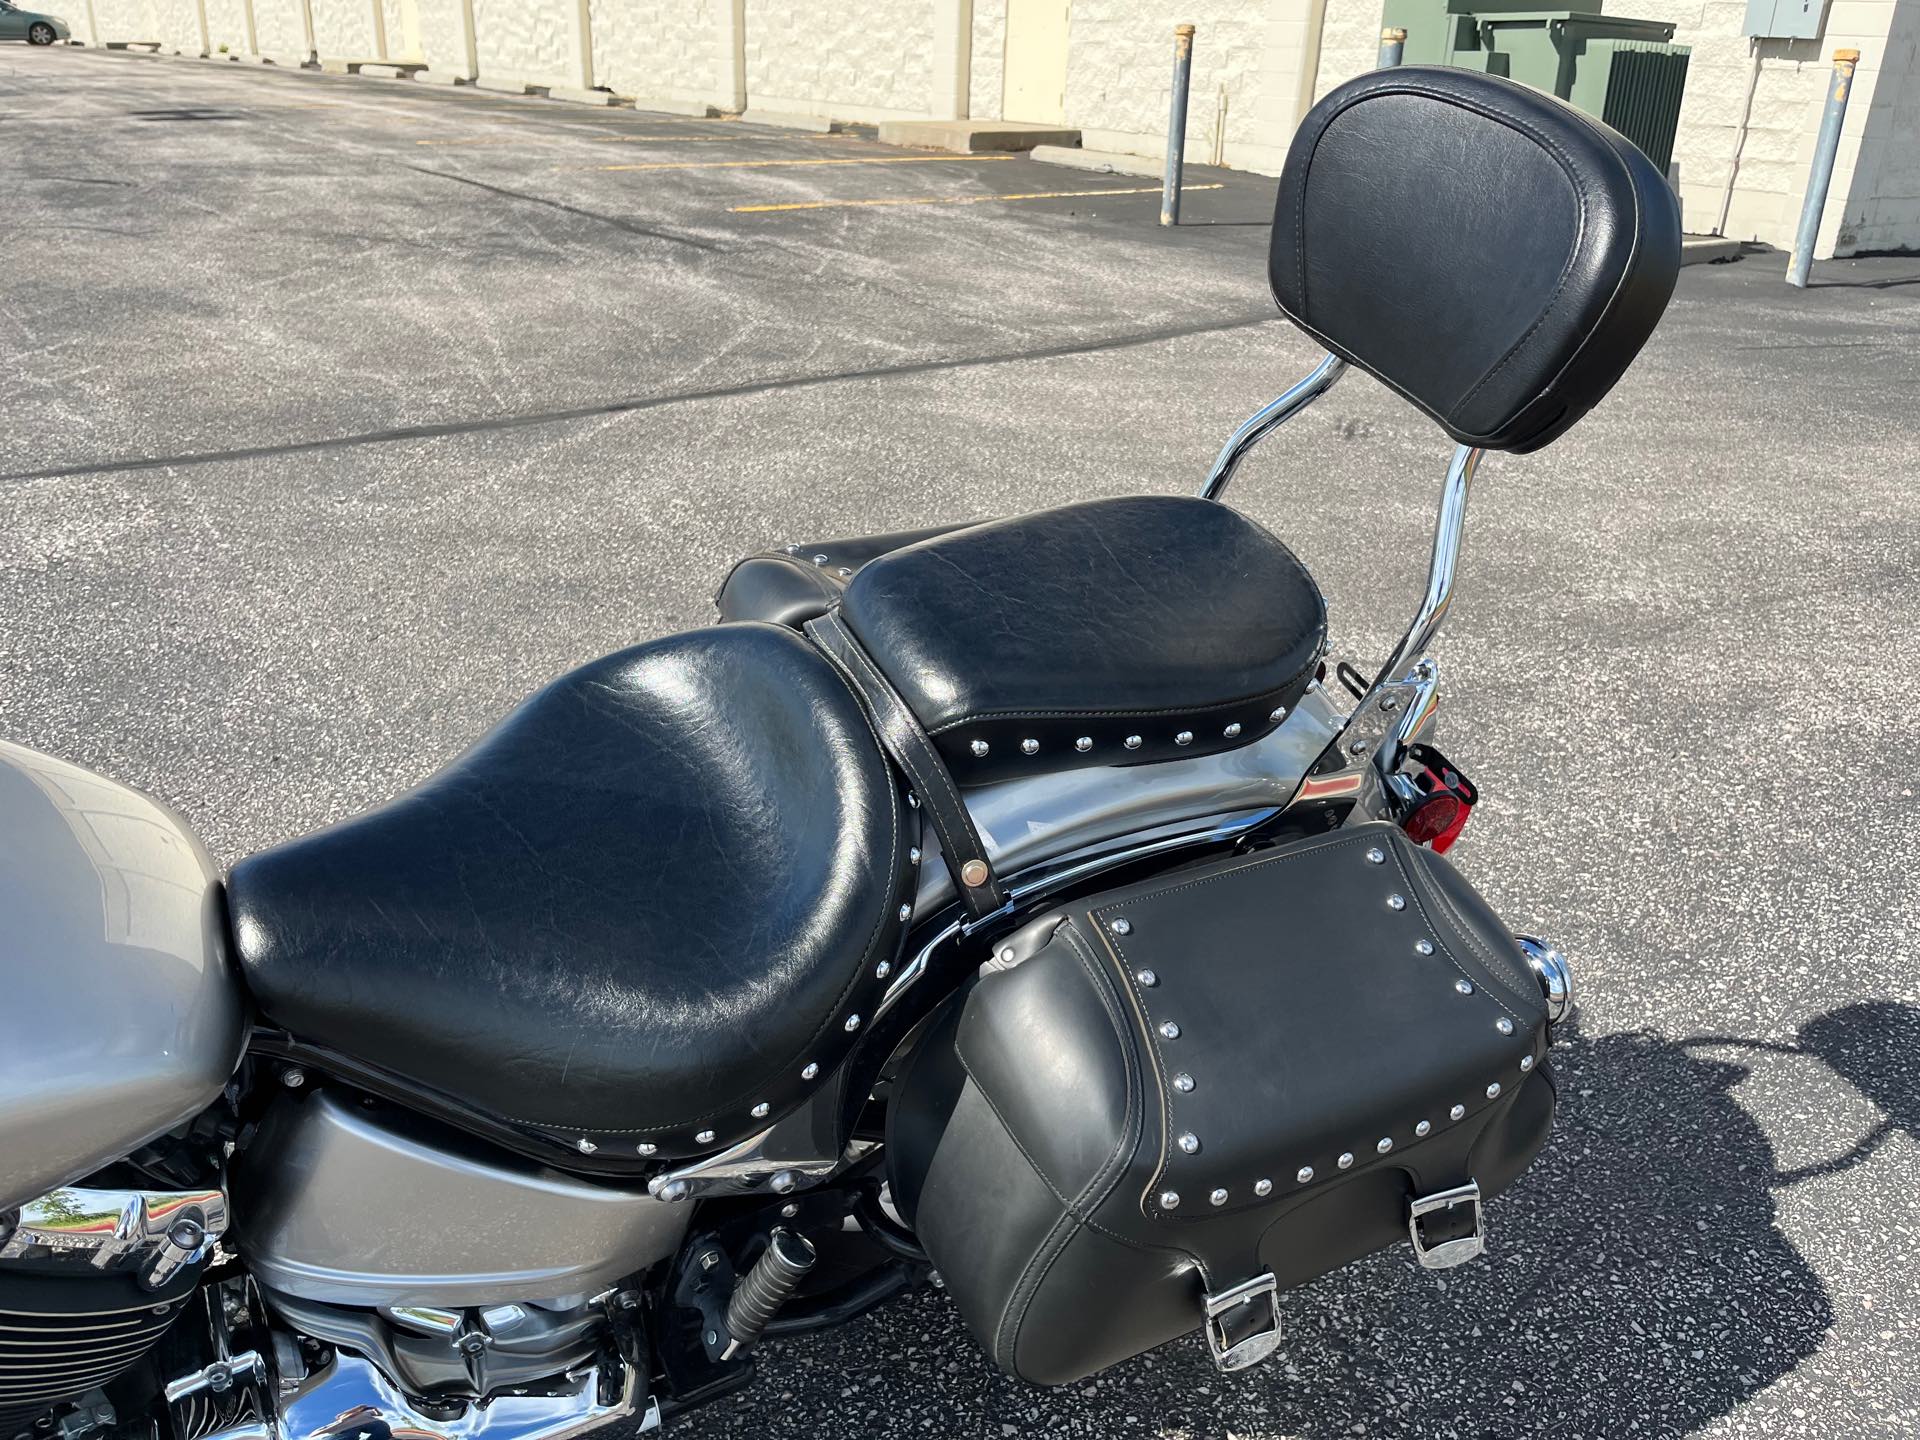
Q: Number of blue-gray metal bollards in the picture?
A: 3